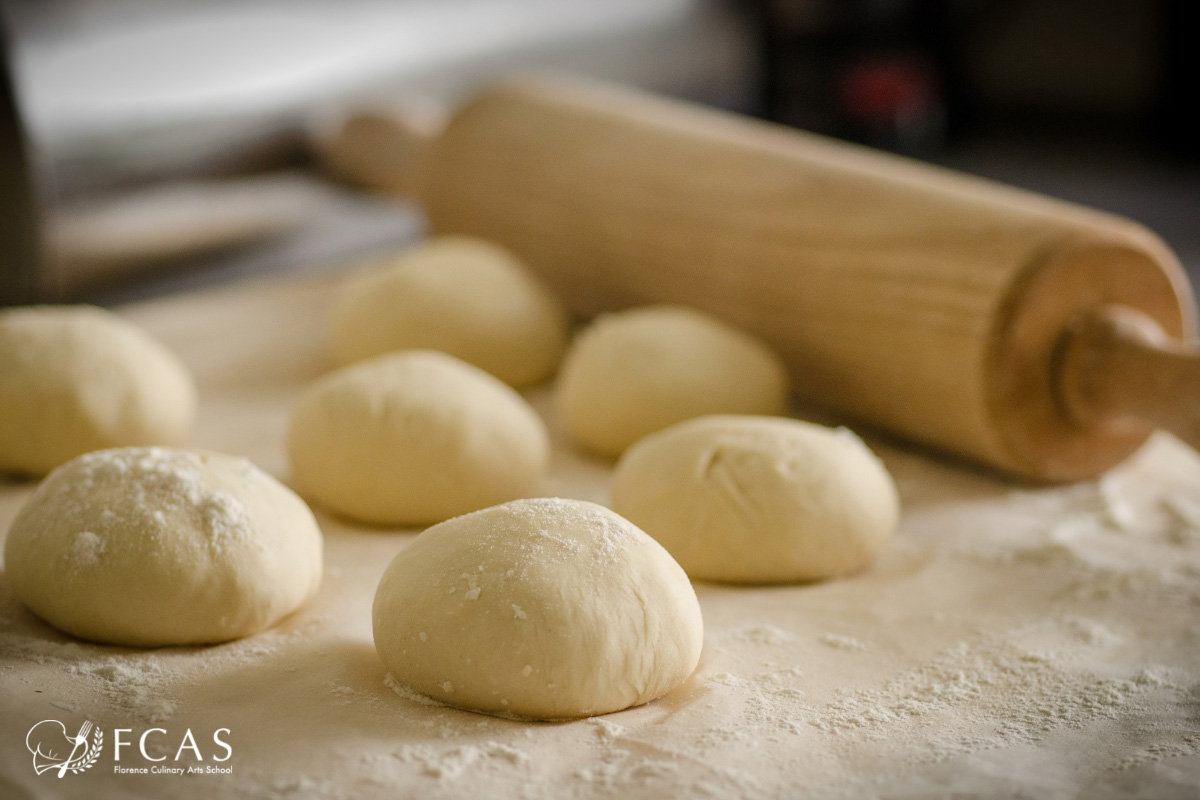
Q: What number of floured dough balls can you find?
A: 7